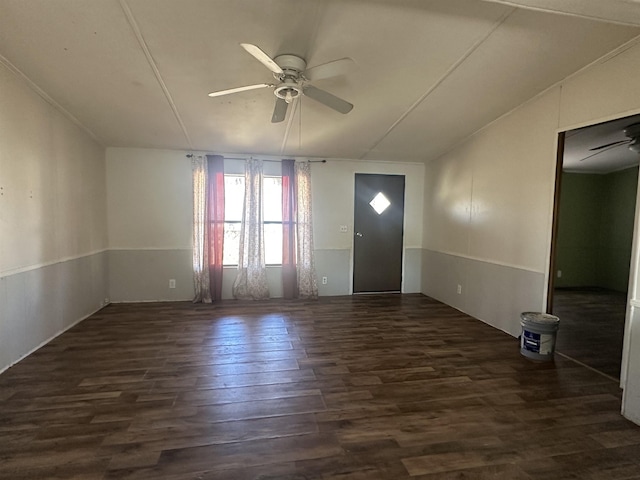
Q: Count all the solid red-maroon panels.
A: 2